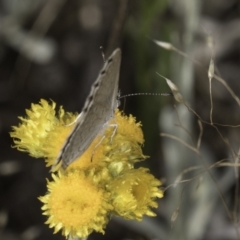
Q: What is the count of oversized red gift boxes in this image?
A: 0